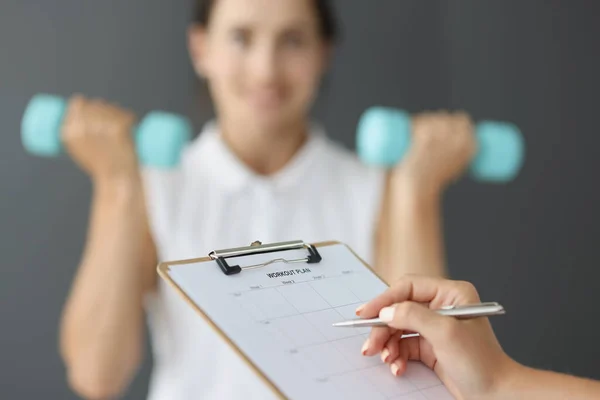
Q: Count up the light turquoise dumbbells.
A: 2